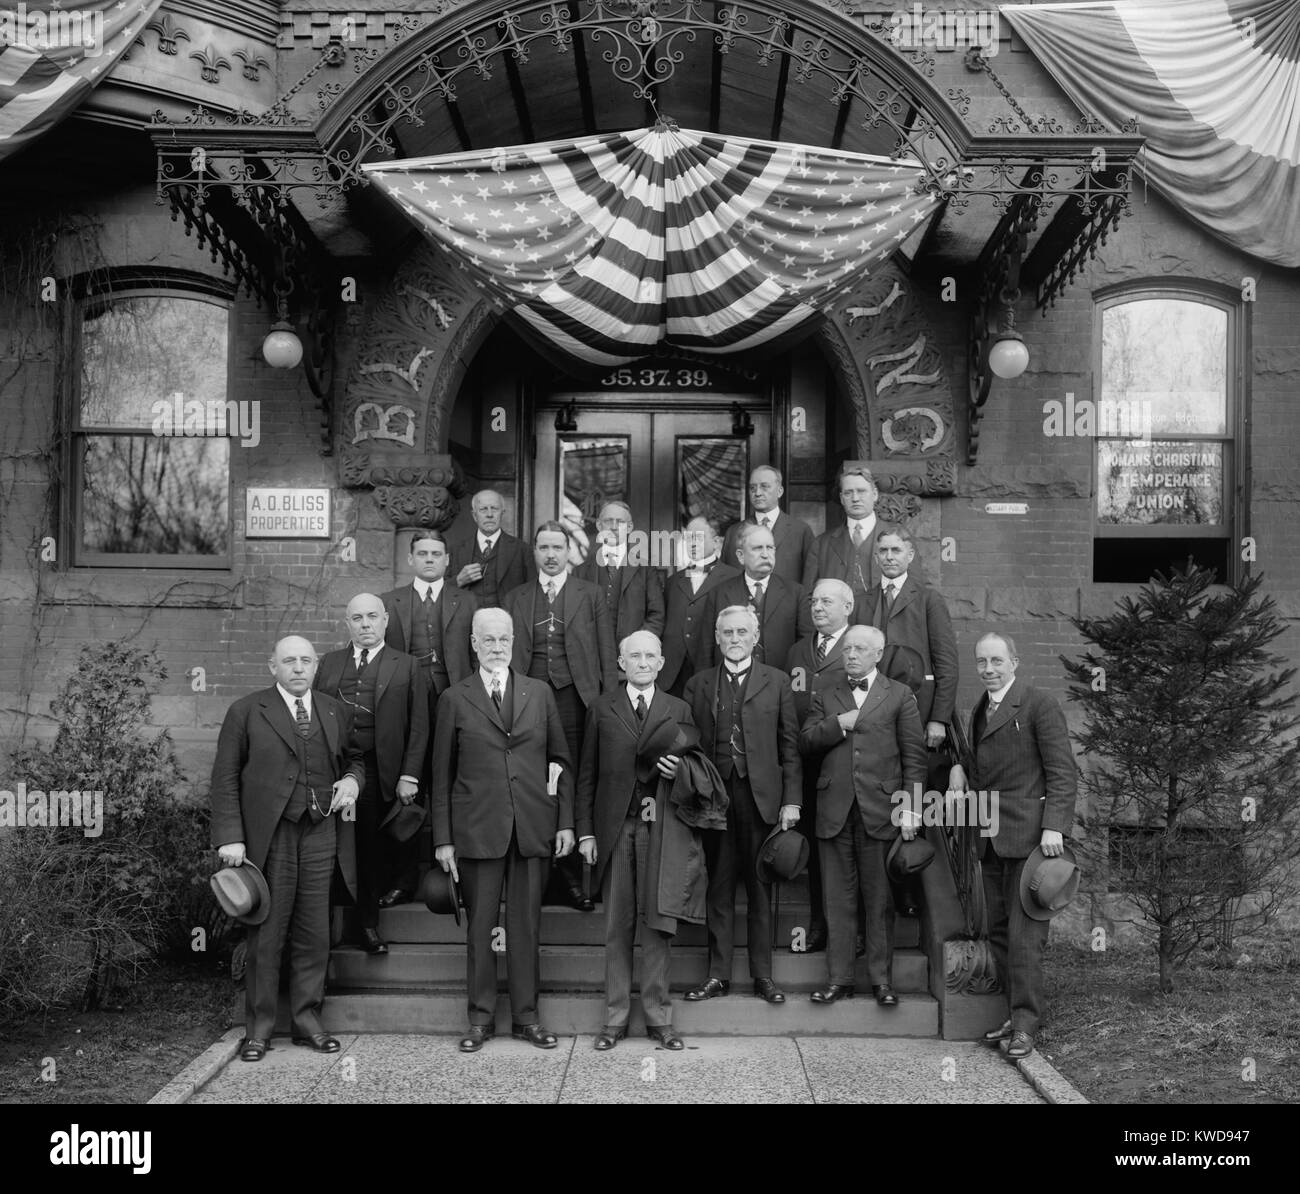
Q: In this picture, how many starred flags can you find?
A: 2